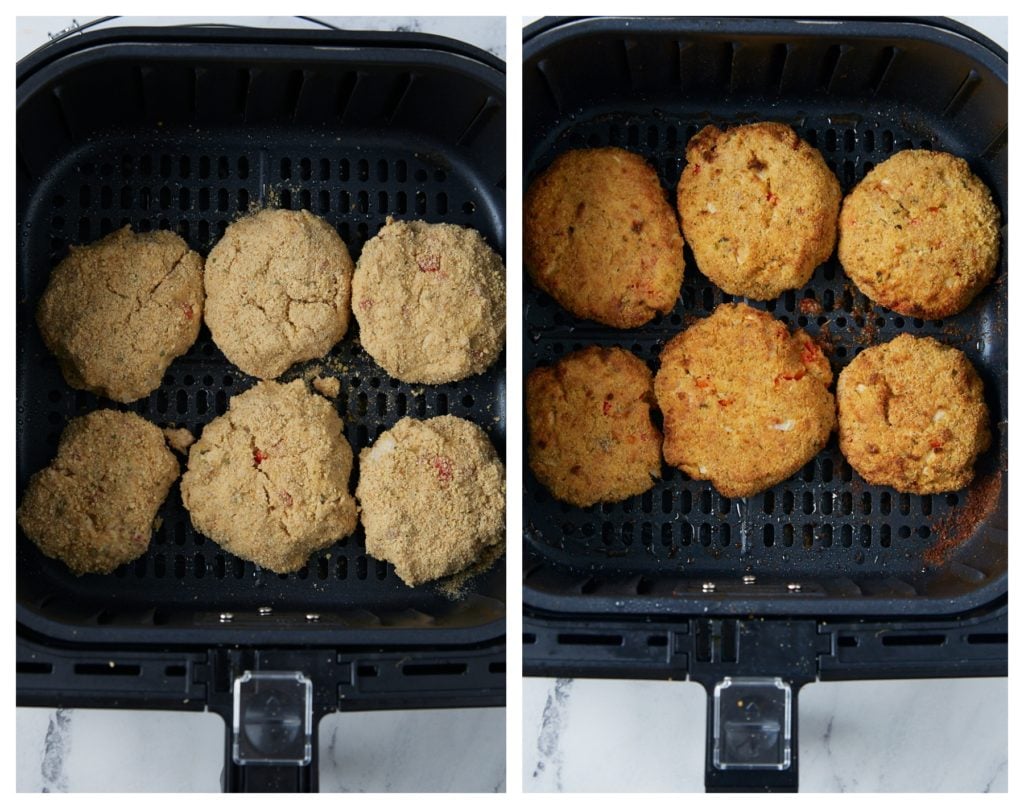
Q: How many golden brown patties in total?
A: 6